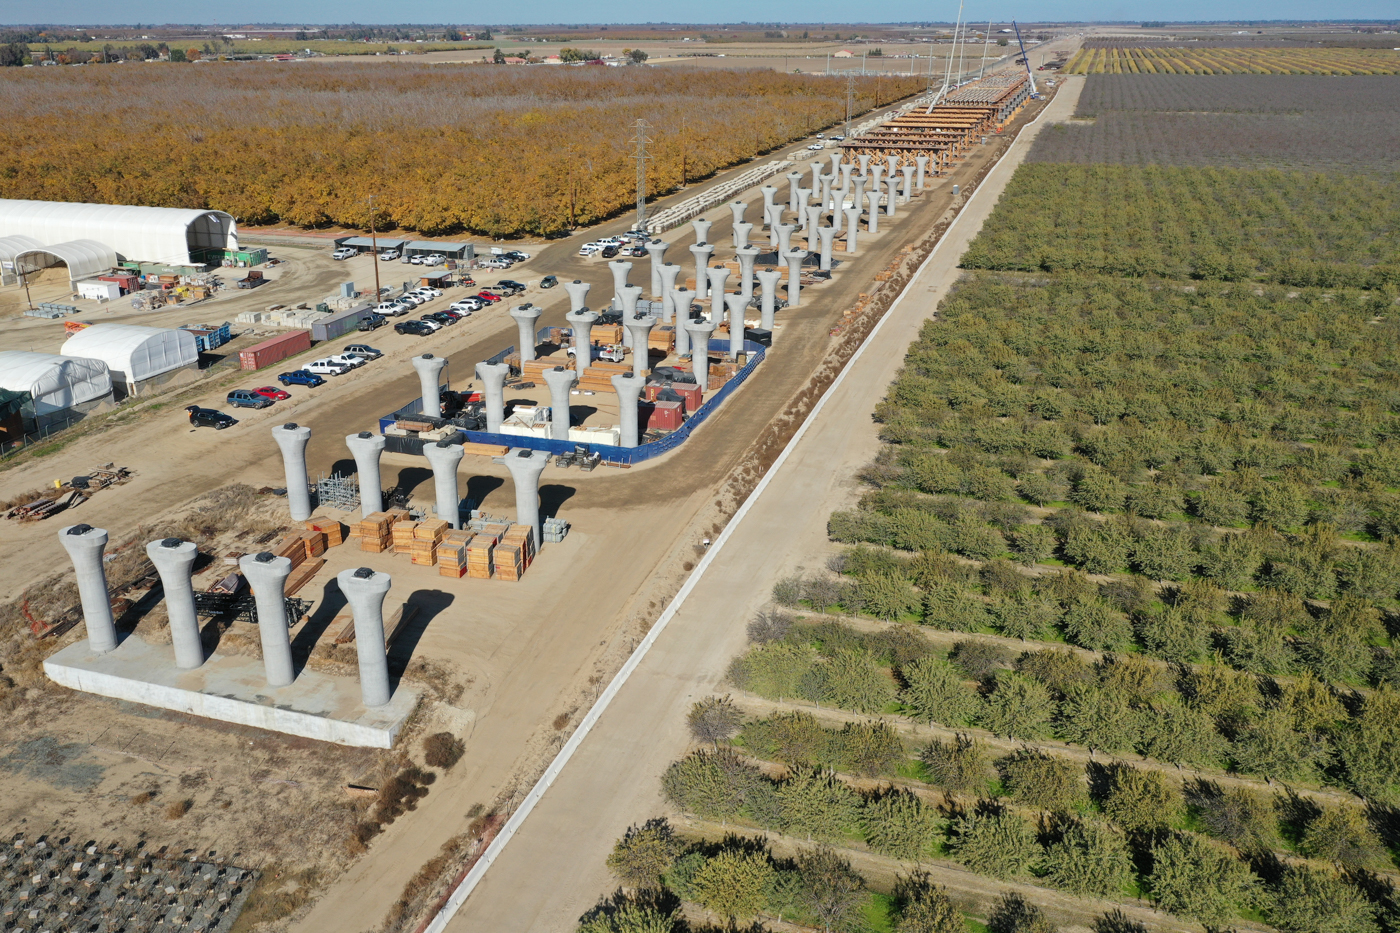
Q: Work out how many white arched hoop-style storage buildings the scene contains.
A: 5